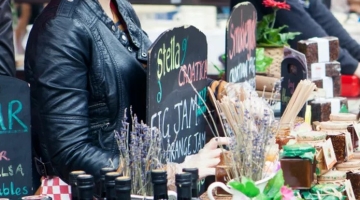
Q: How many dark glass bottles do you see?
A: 8